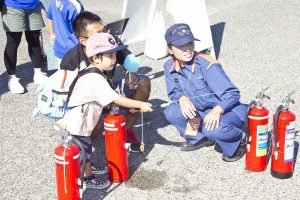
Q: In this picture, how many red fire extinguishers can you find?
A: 4